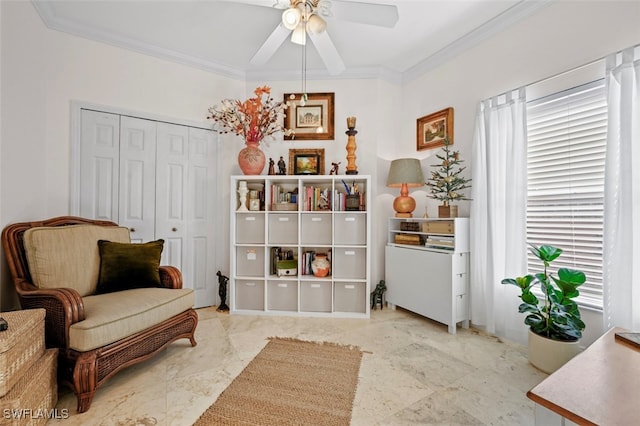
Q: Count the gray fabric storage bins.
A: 10